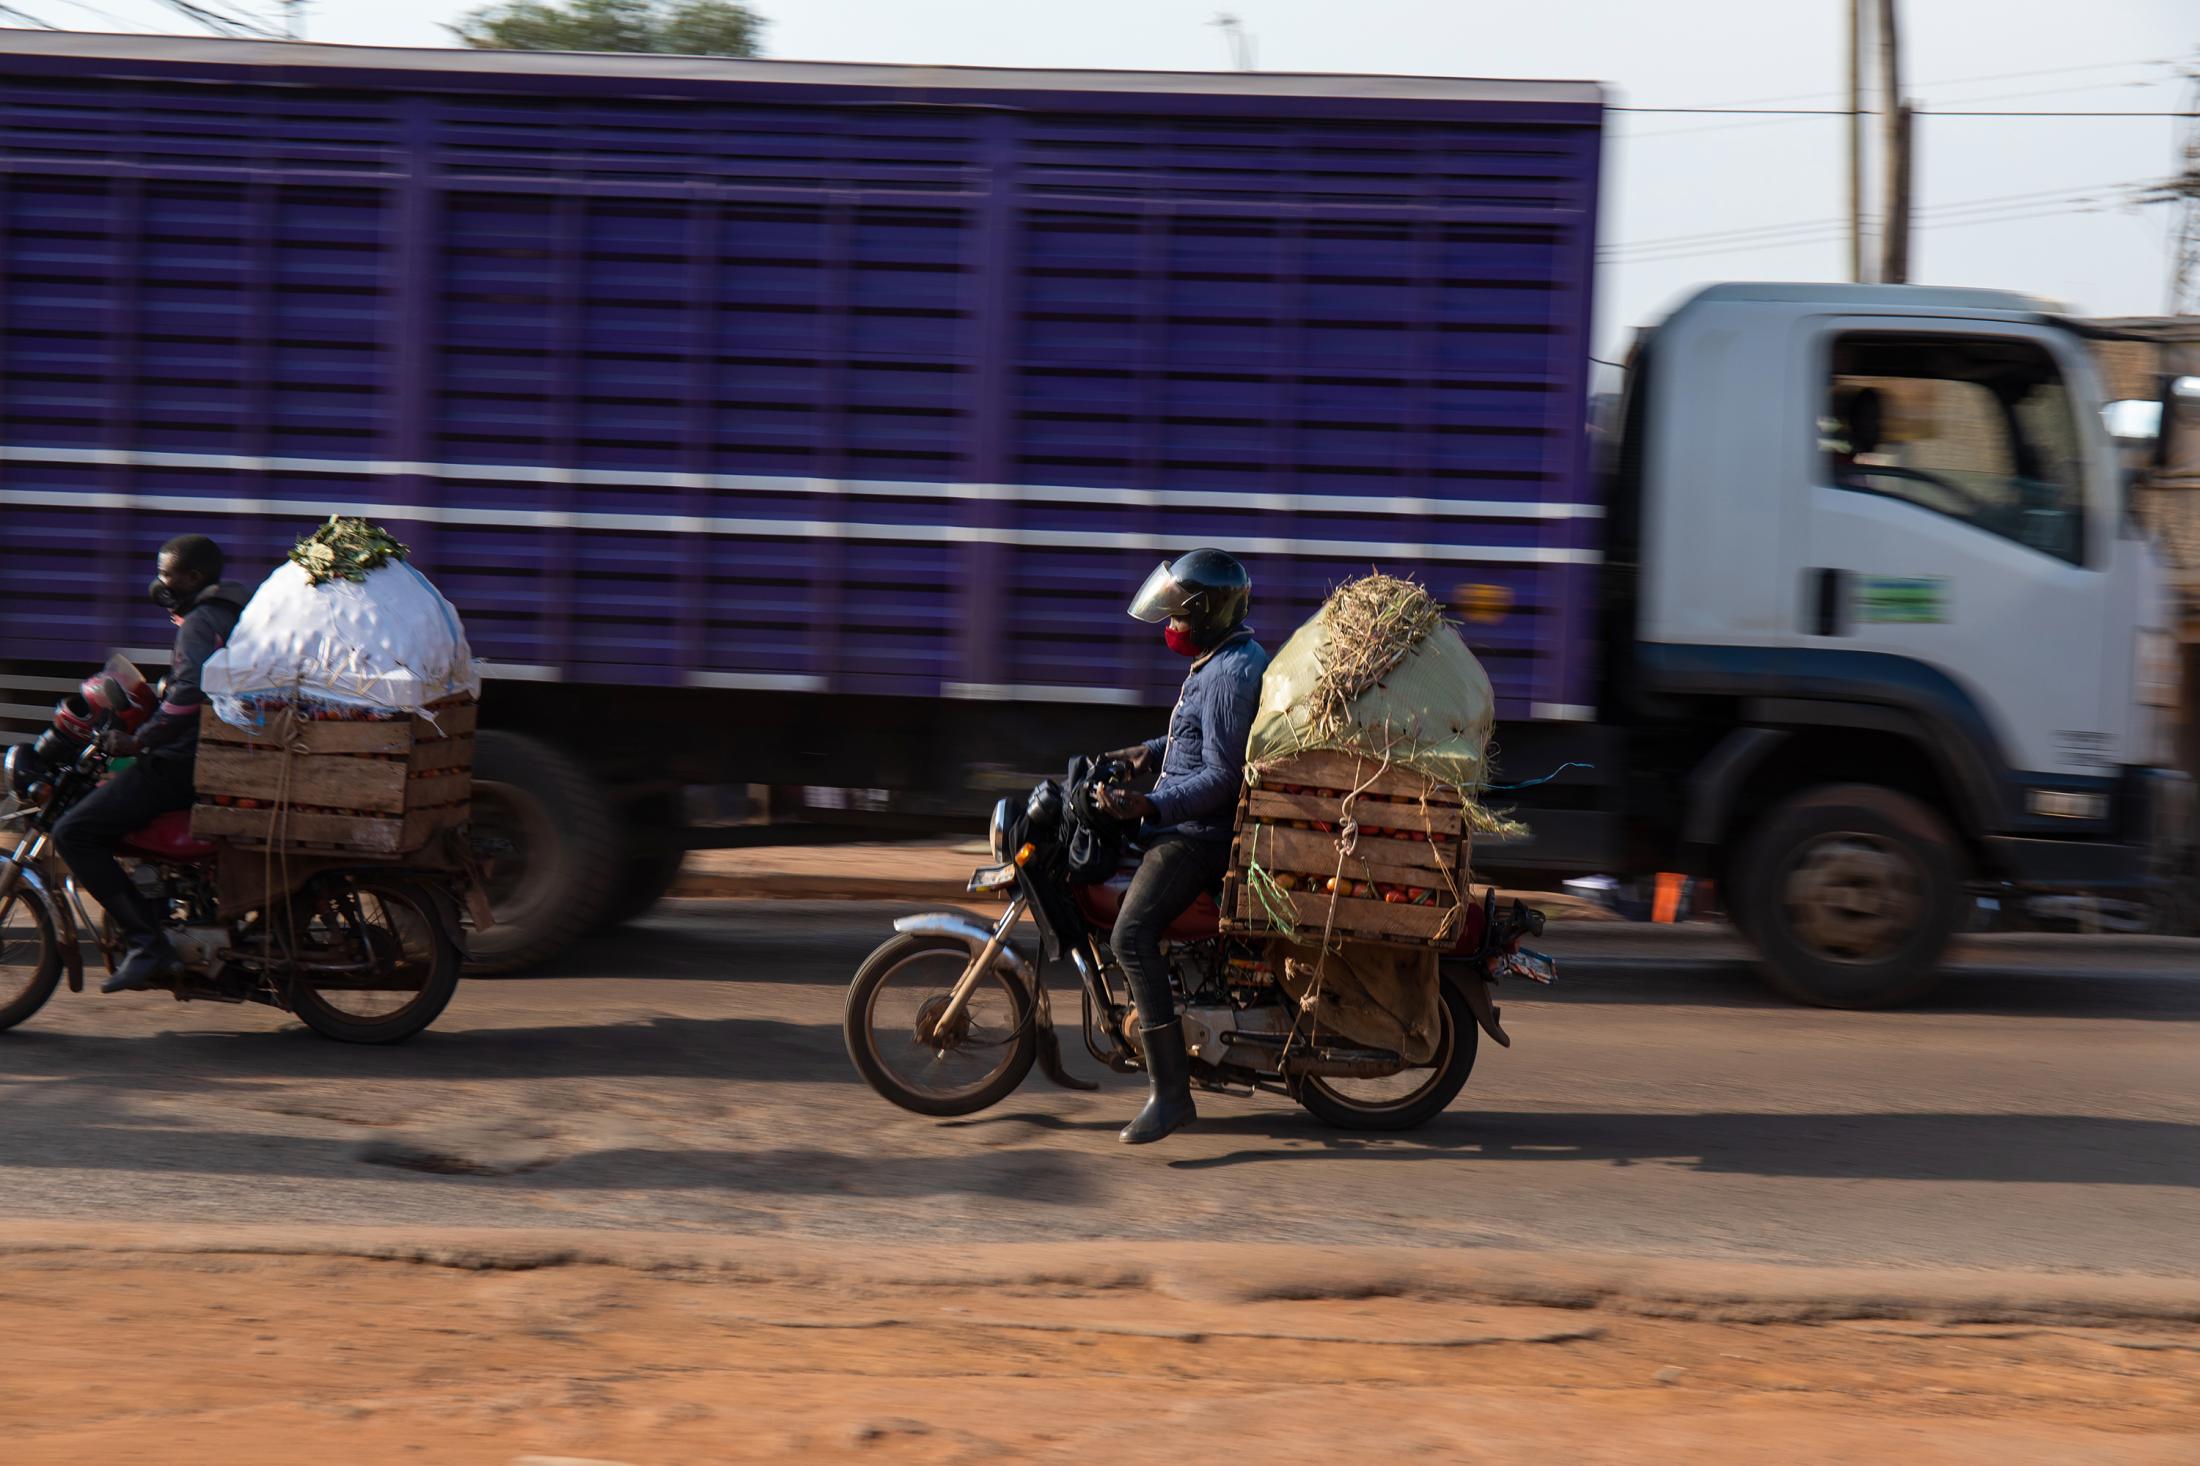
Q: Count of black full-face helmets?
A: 1